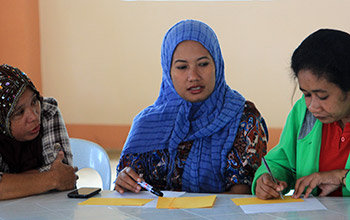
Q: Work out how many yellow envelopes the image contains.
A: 3